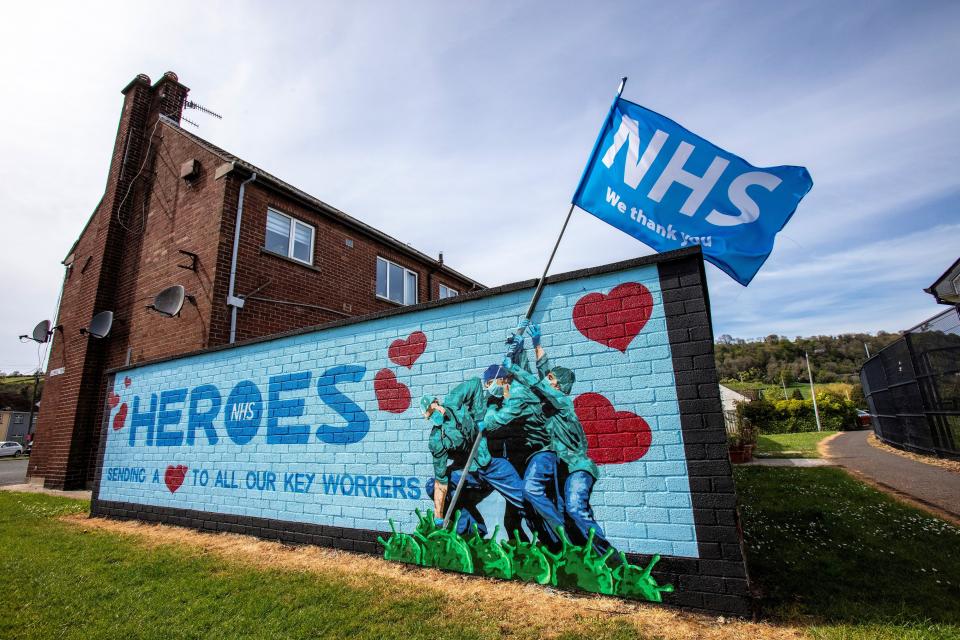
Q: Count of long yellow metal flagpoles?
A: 0